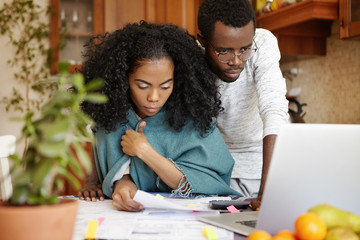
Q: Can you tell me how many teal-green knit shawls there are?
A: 1